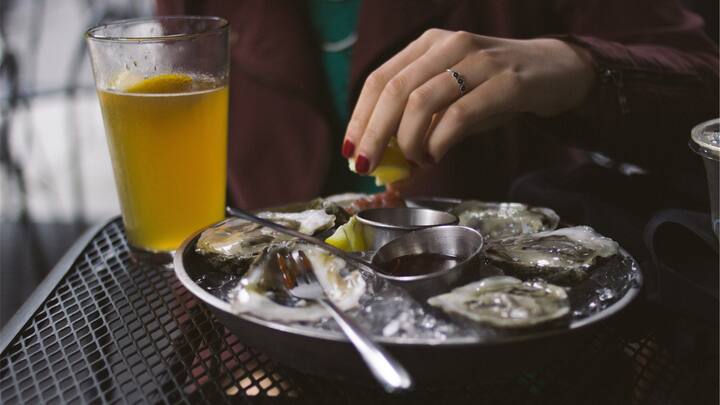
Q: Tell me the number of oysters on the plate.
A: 6